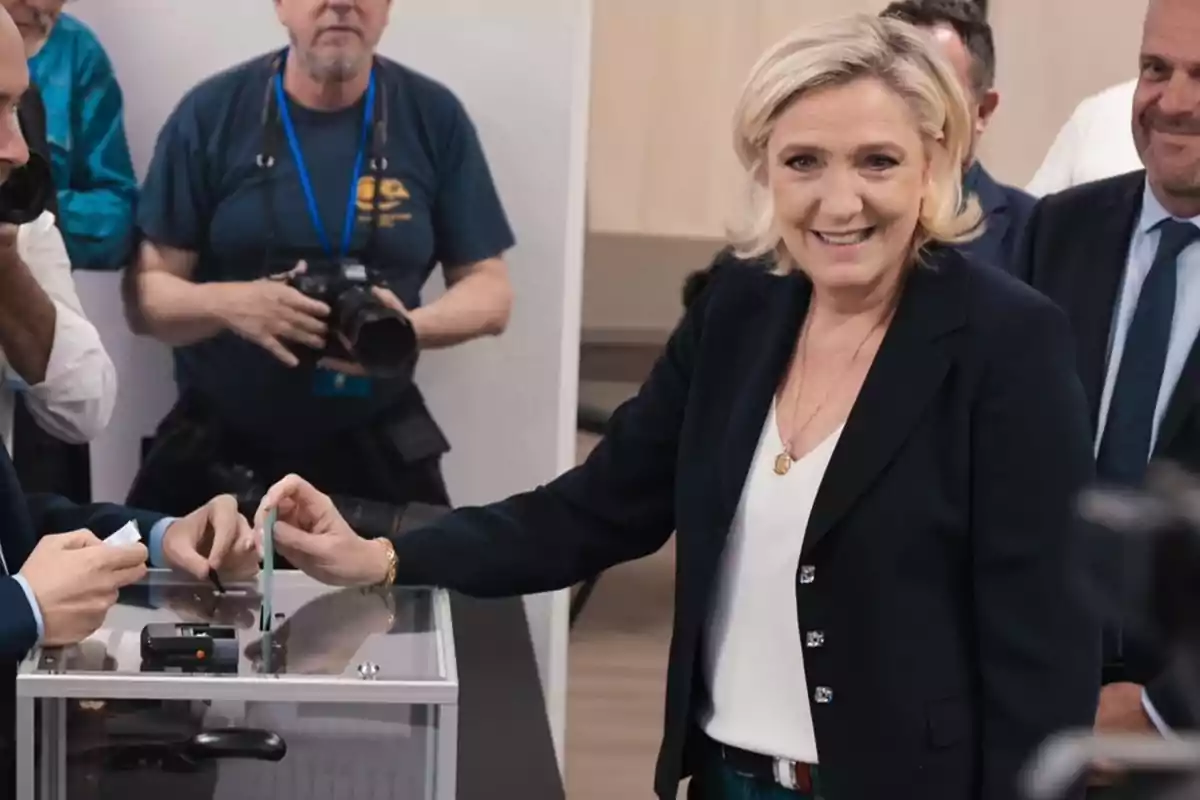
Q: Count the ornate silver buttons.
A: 3